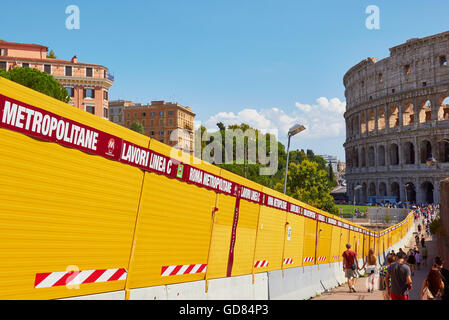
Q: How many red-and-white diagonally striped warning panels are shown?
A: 7